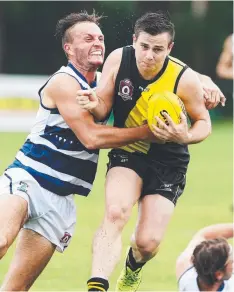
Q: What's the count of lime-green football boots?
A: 1